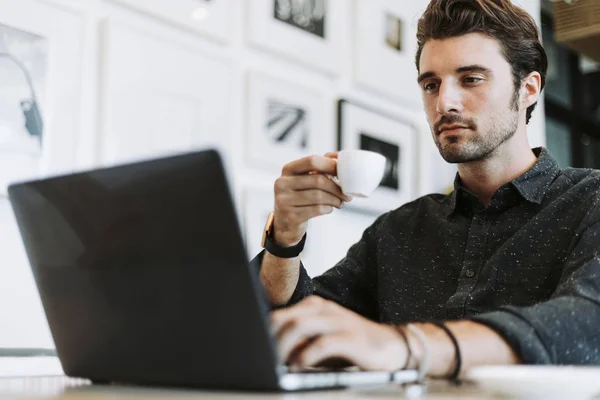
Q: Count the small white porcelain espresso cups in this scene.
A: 1